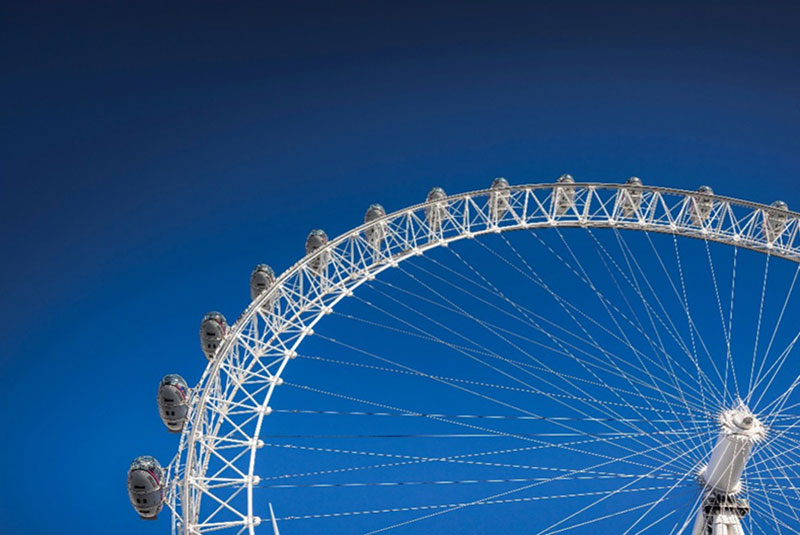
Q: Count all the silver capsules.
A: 12